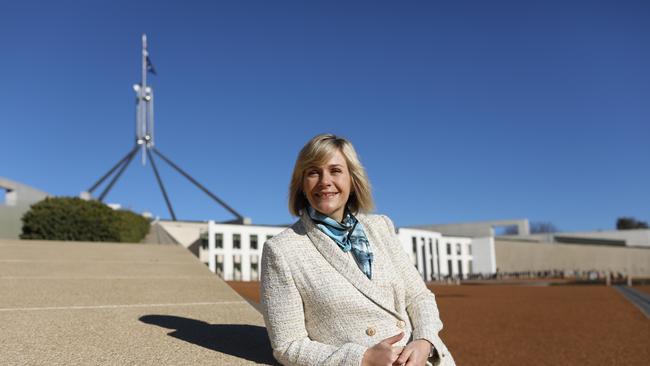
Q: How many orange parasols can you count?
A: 0